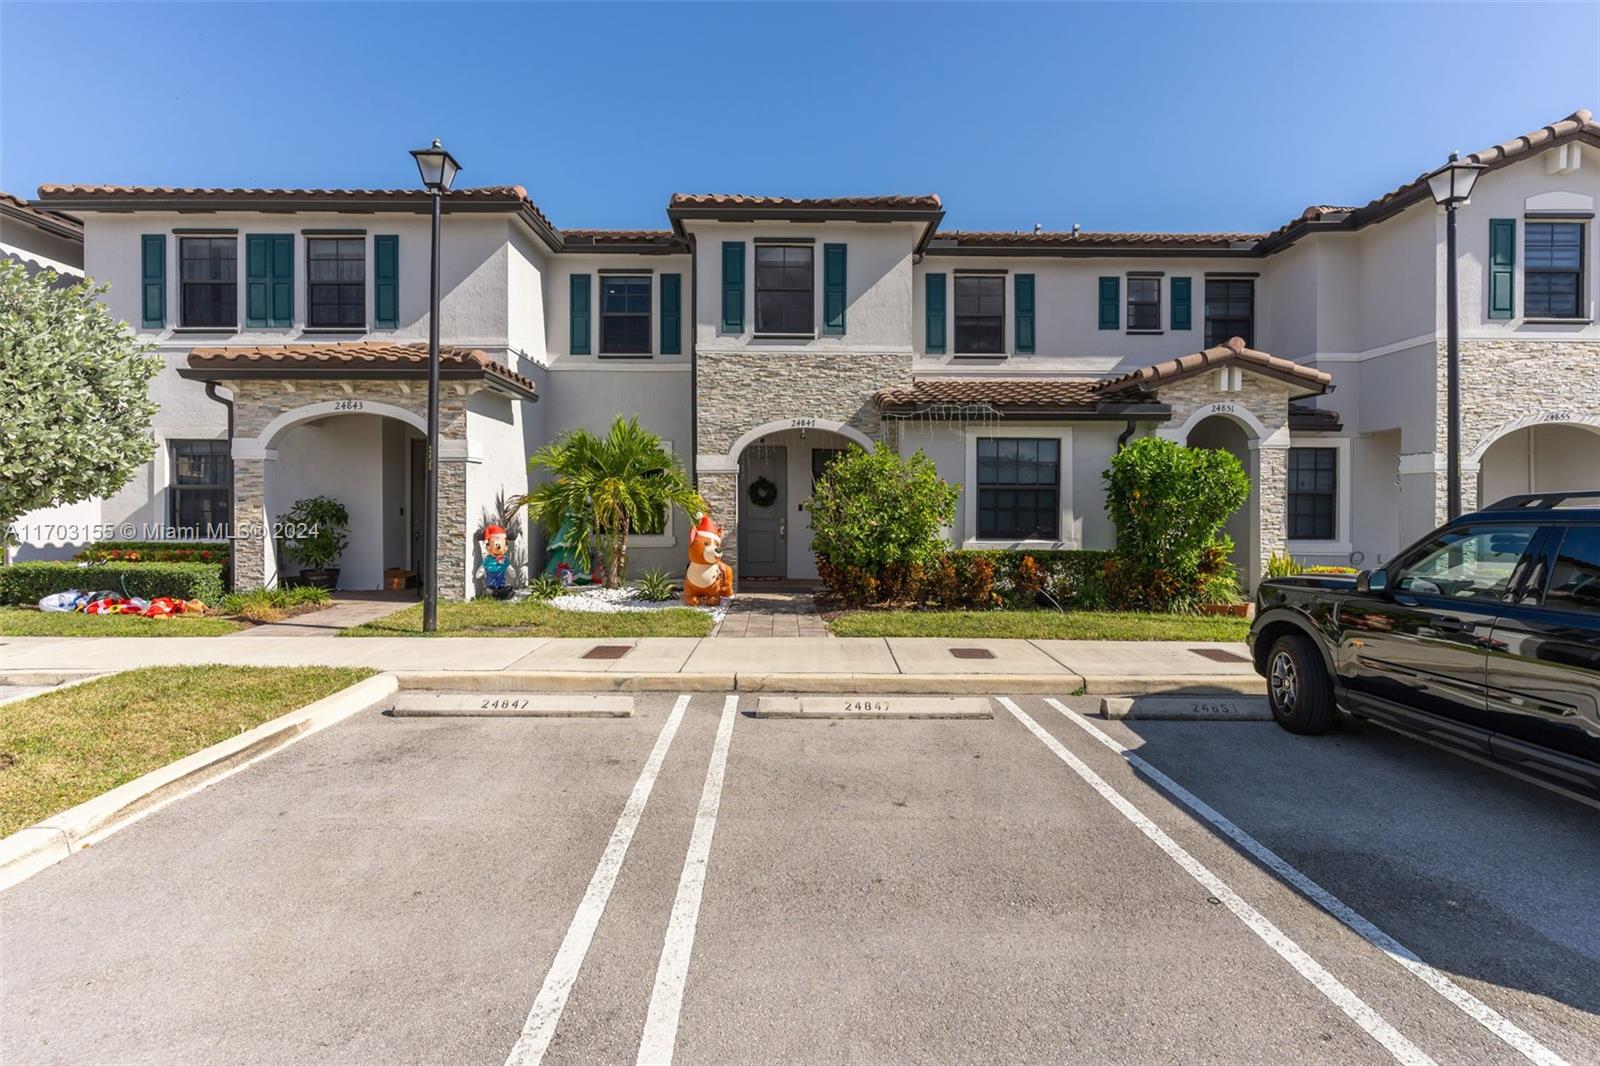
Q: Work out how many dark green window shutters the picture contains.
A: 13